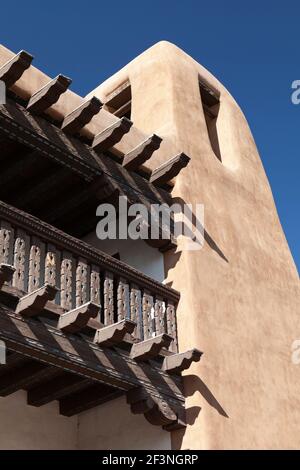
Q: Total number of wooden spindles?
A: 13